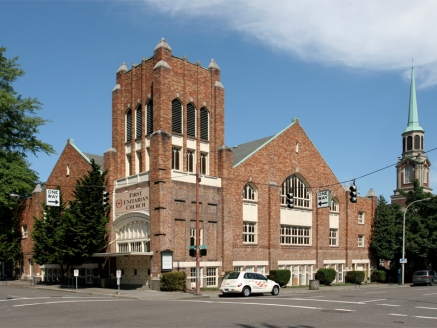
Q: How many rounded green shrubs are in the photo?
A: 5